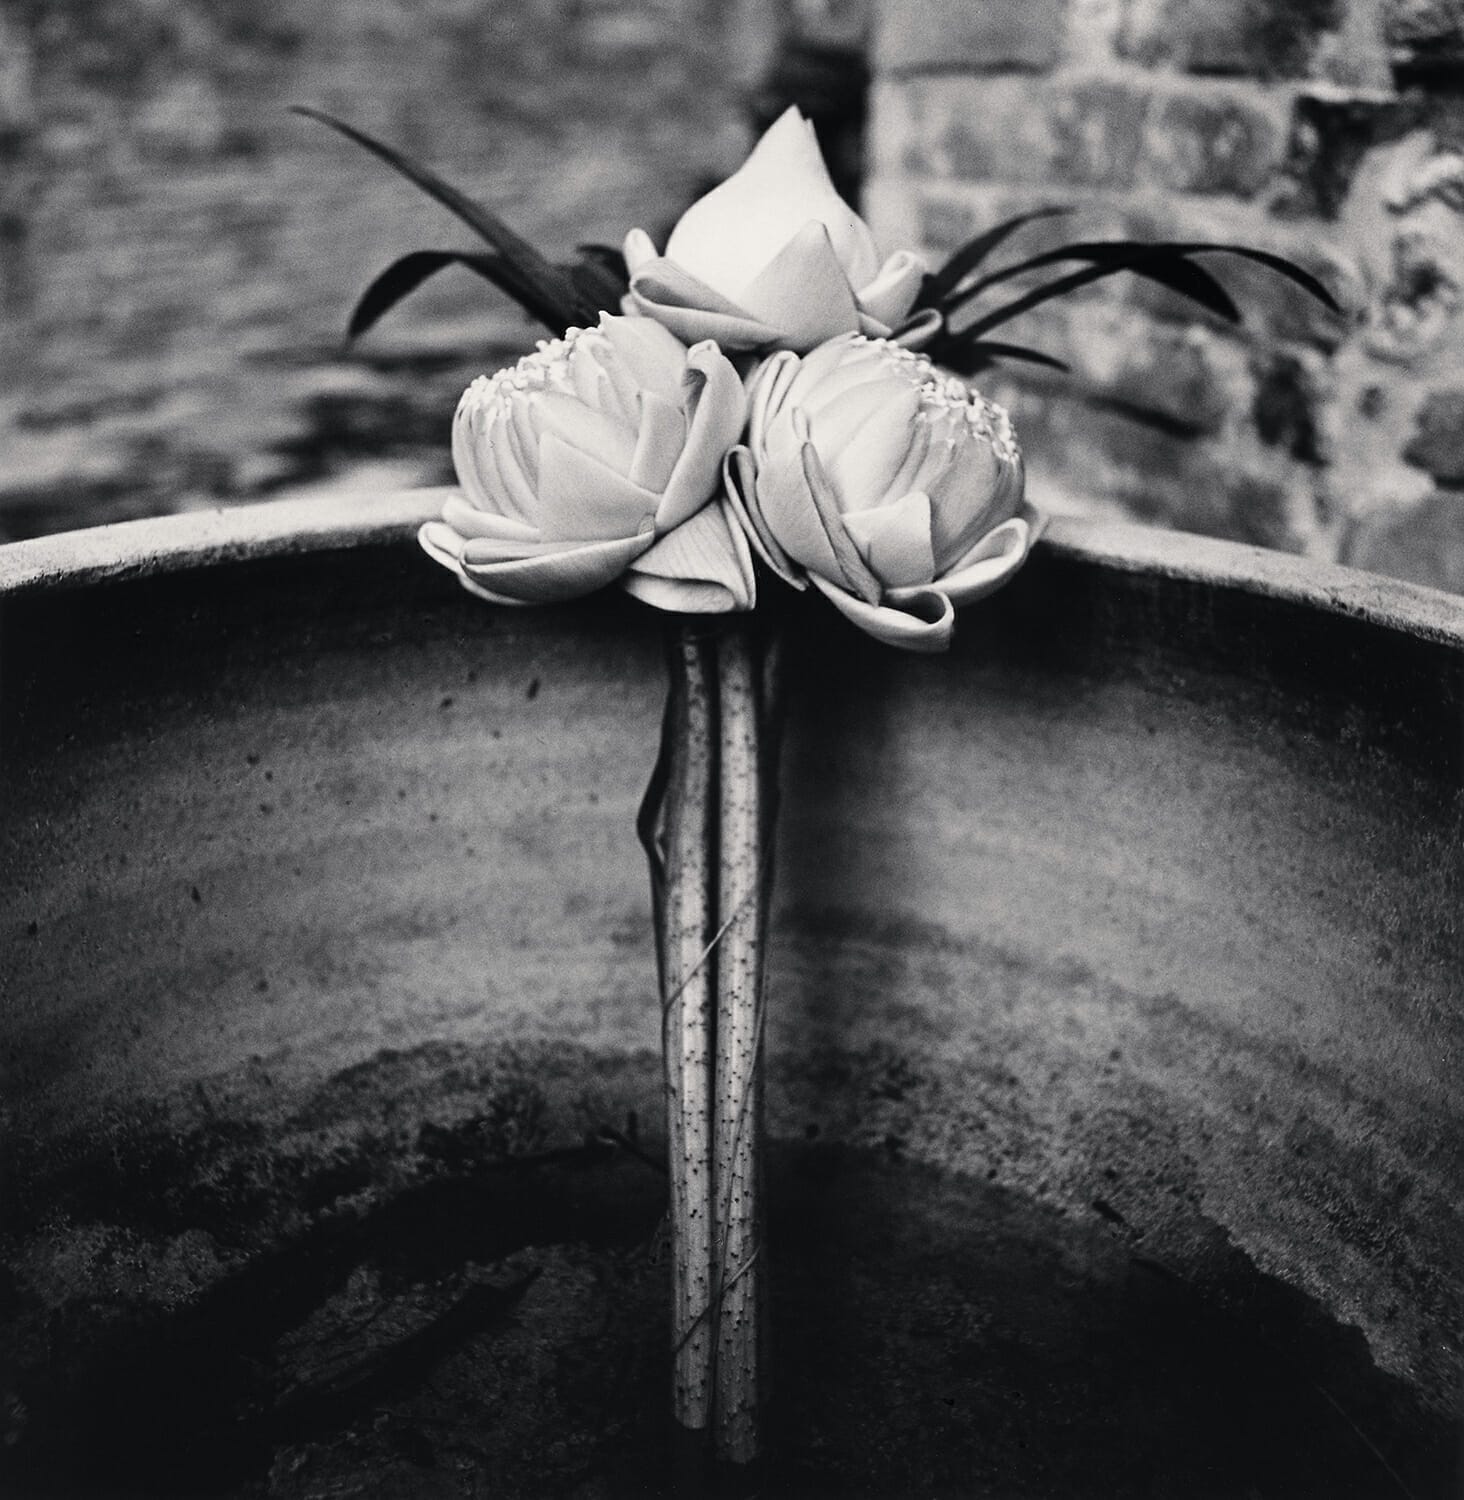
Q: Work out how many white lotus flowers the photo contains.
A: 3